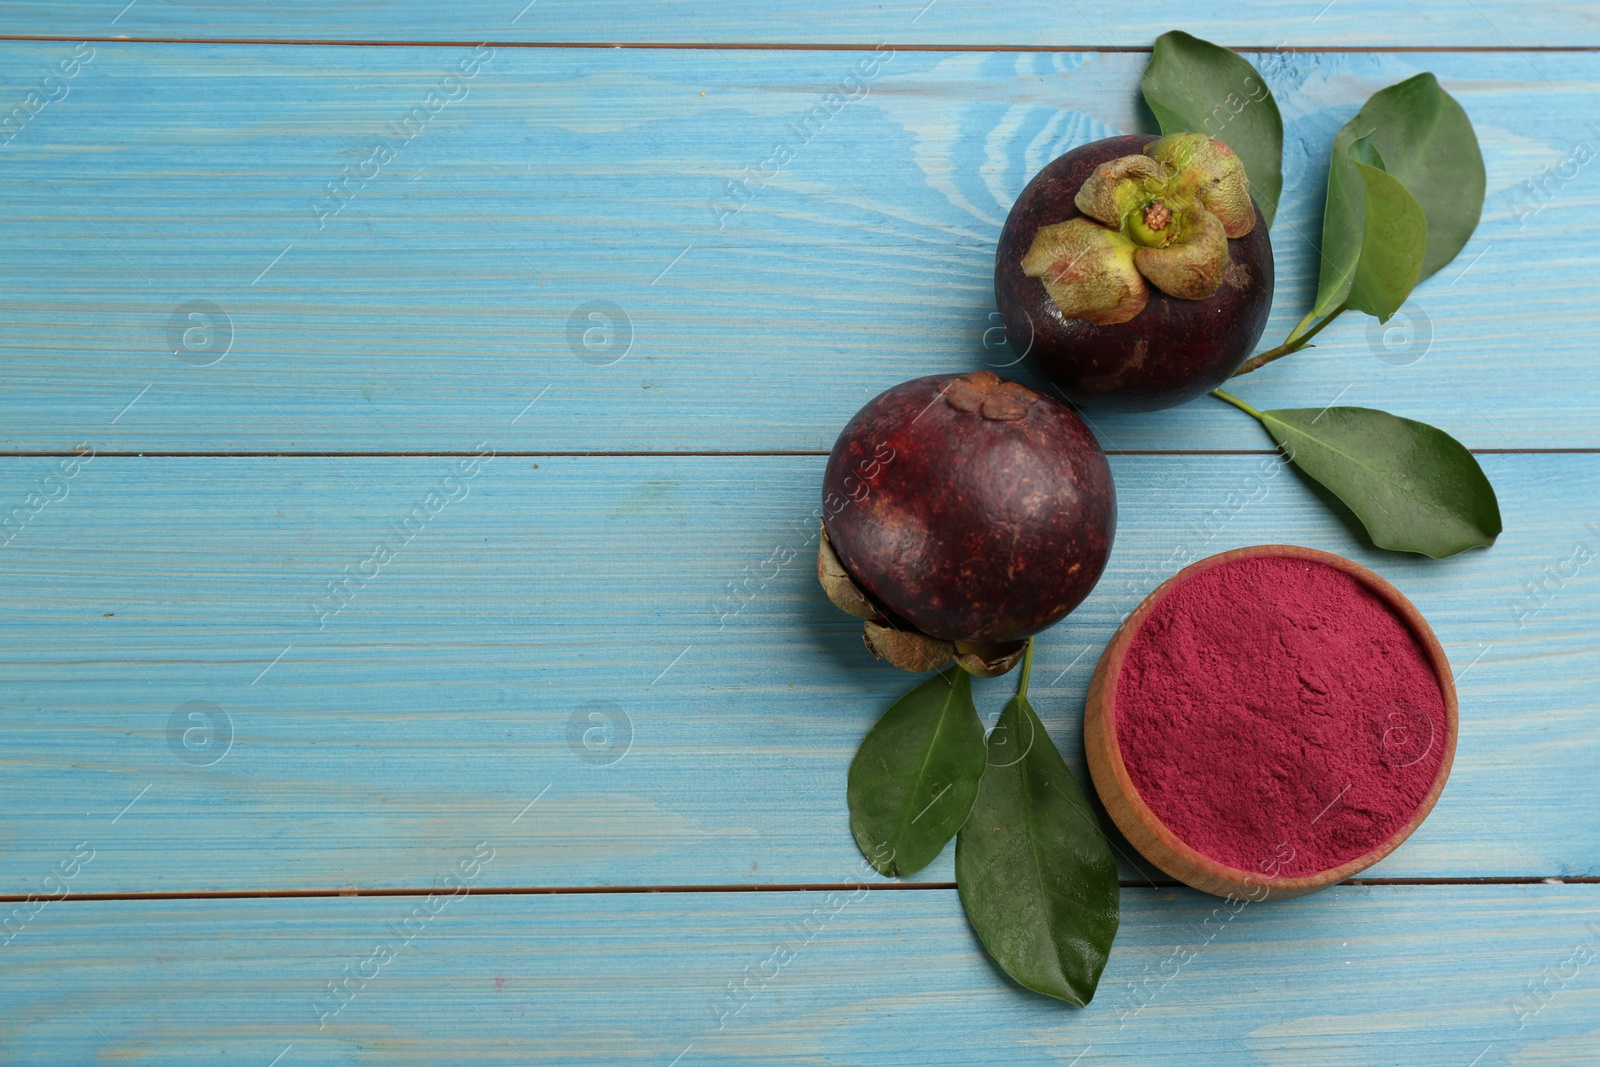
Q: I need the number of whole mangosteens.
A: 2